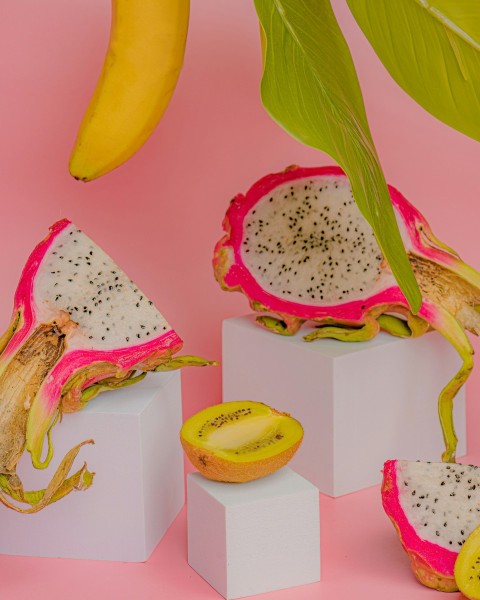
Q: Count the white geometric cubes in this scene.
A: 3